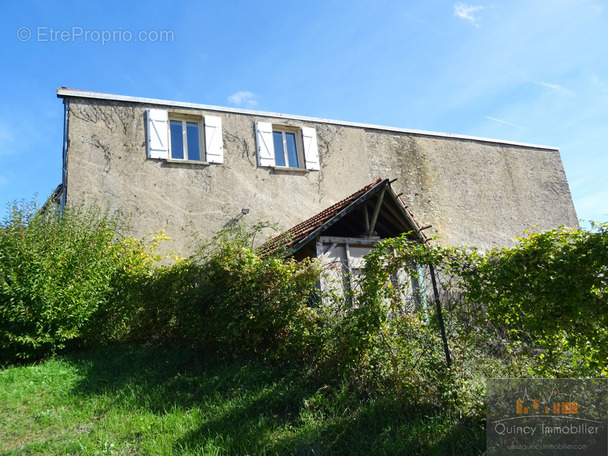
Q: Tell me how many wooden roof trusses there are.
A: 1